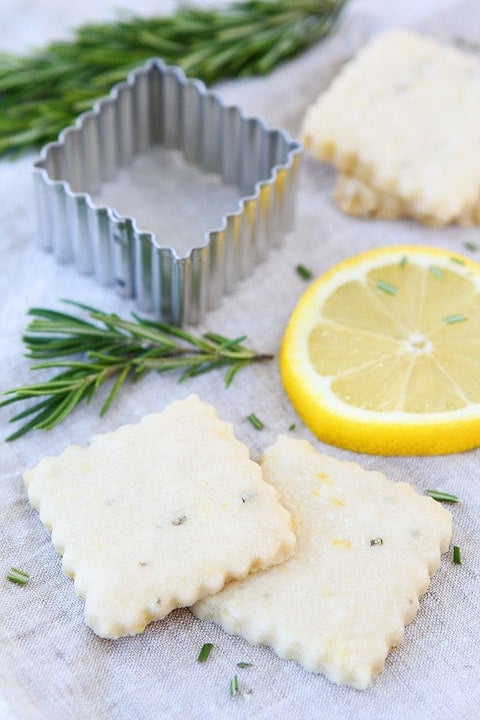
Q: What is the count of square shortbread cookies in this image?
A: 4